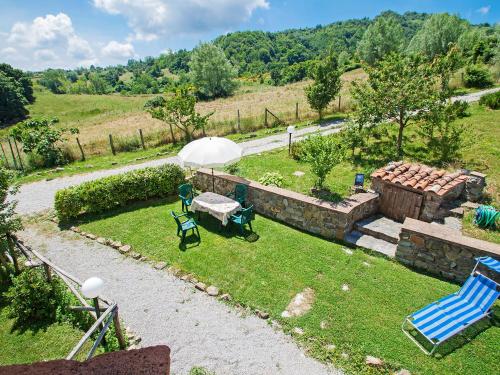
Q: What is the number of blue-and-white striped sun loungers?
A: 1